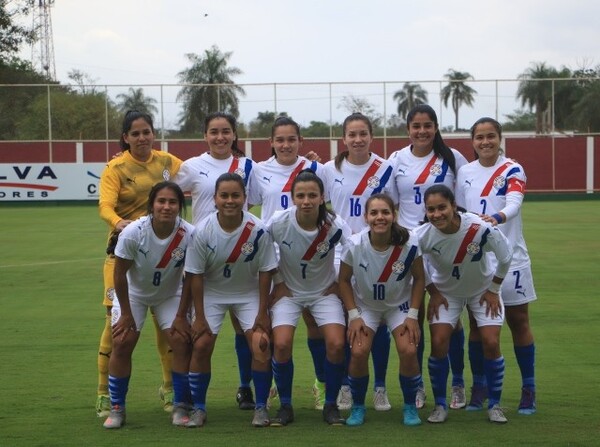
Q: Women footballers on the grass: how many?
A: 11